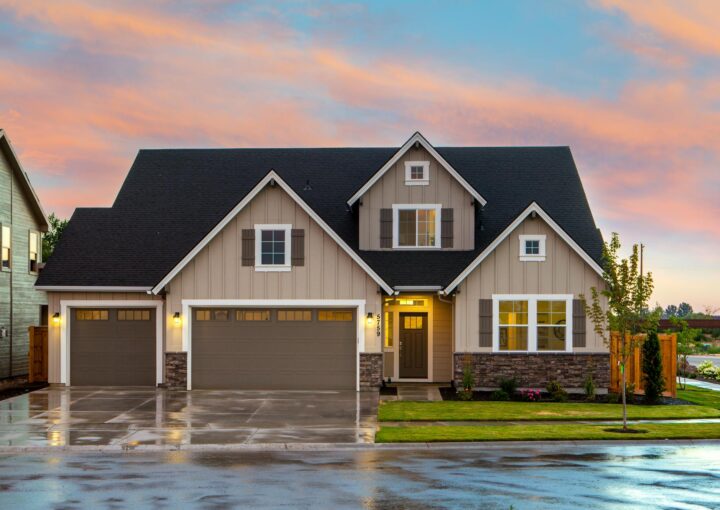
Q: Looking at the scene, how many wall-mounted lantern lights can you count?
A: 3